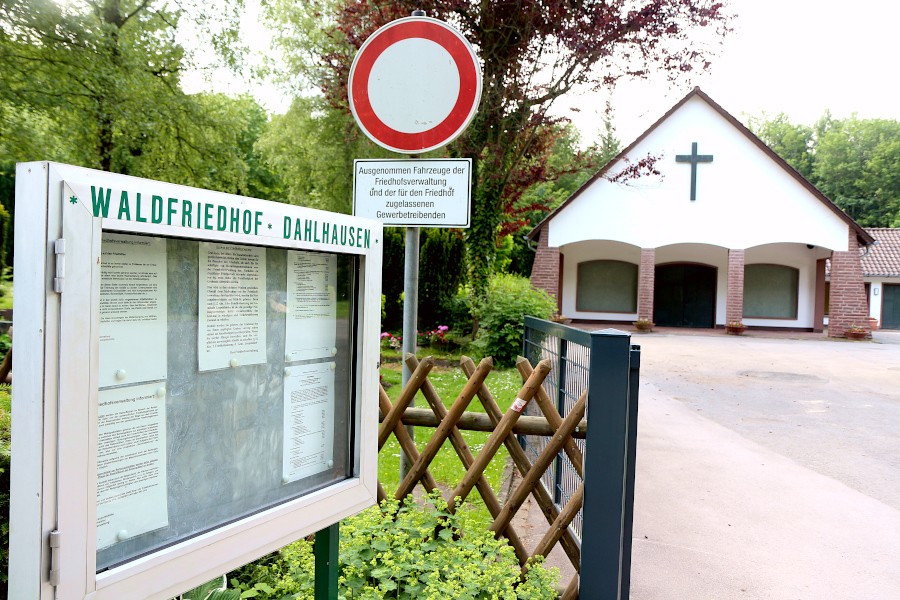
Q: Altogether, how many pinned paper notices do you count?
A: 5